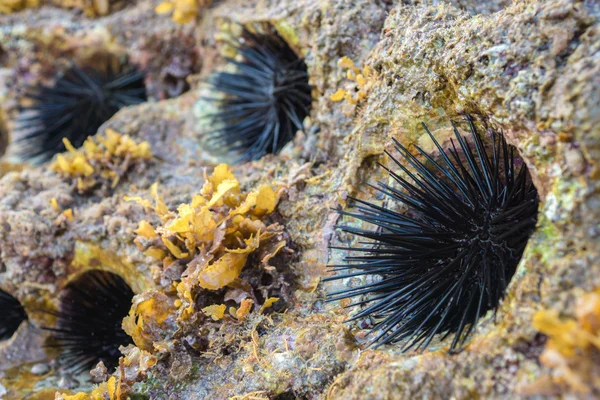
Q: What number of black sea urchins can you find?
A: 5